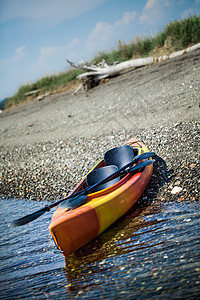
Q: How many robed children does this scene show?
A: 0